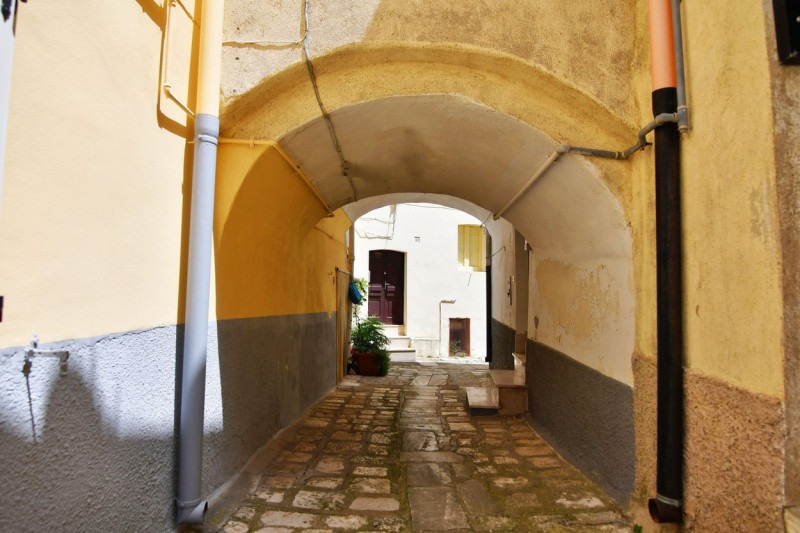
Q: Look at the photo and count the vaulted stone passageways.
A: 1